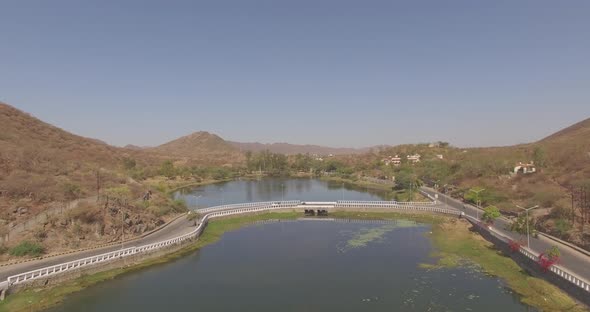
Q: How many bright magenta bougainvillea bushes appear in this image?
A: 2